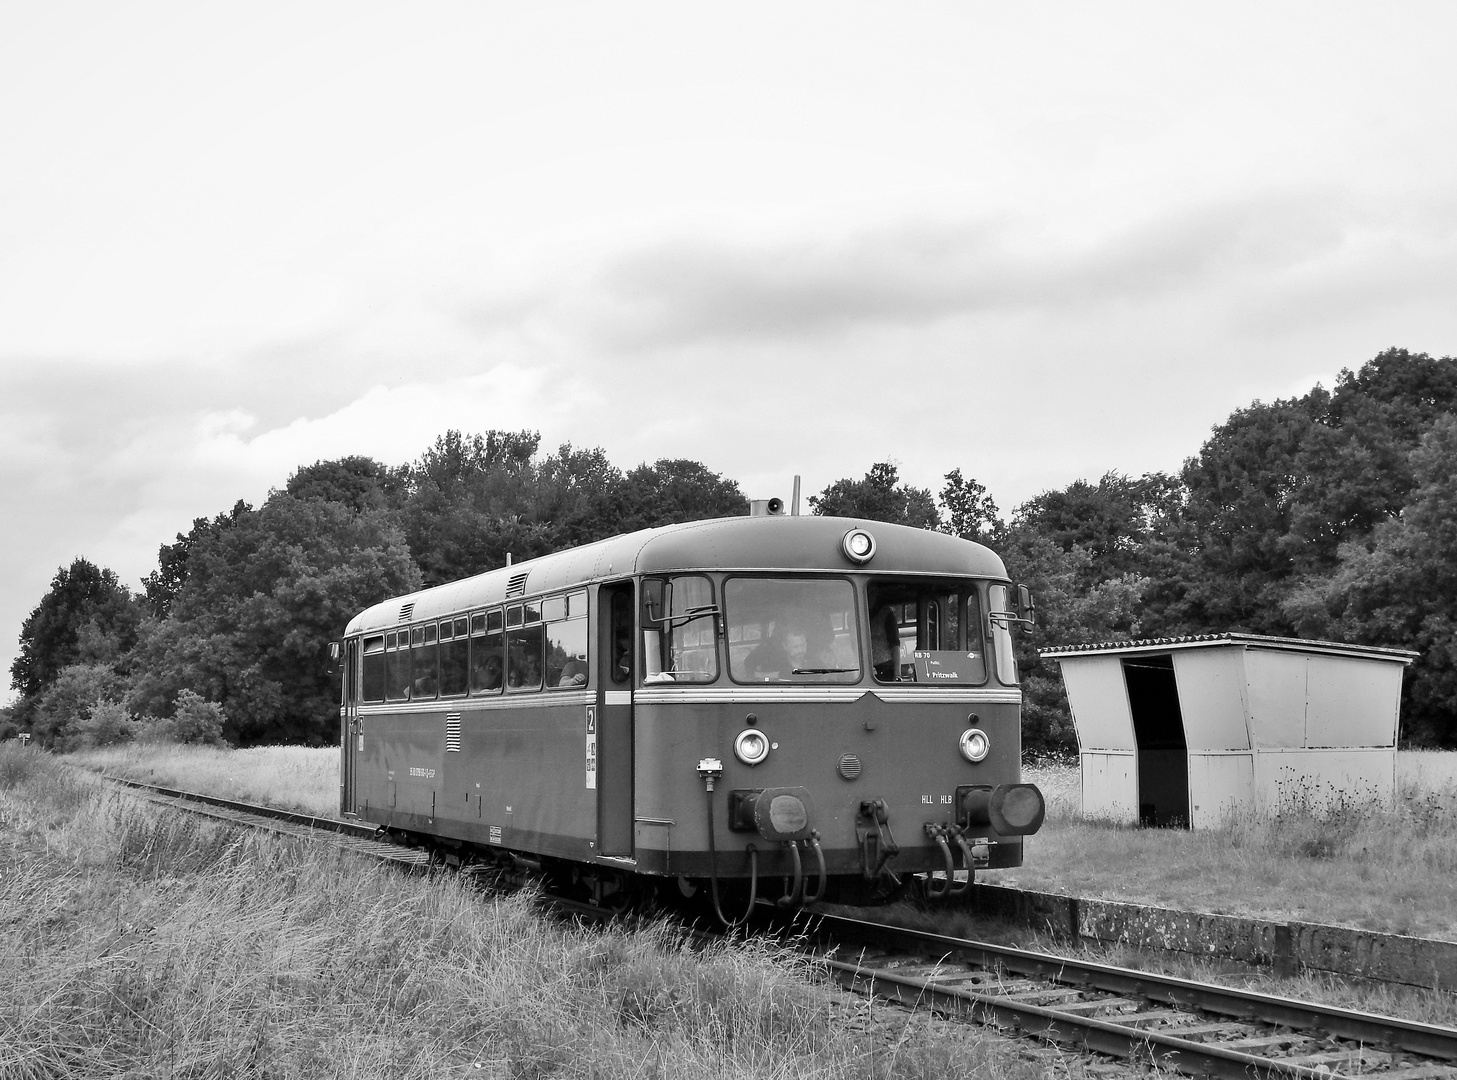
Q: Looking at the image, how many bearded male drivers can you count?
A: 1